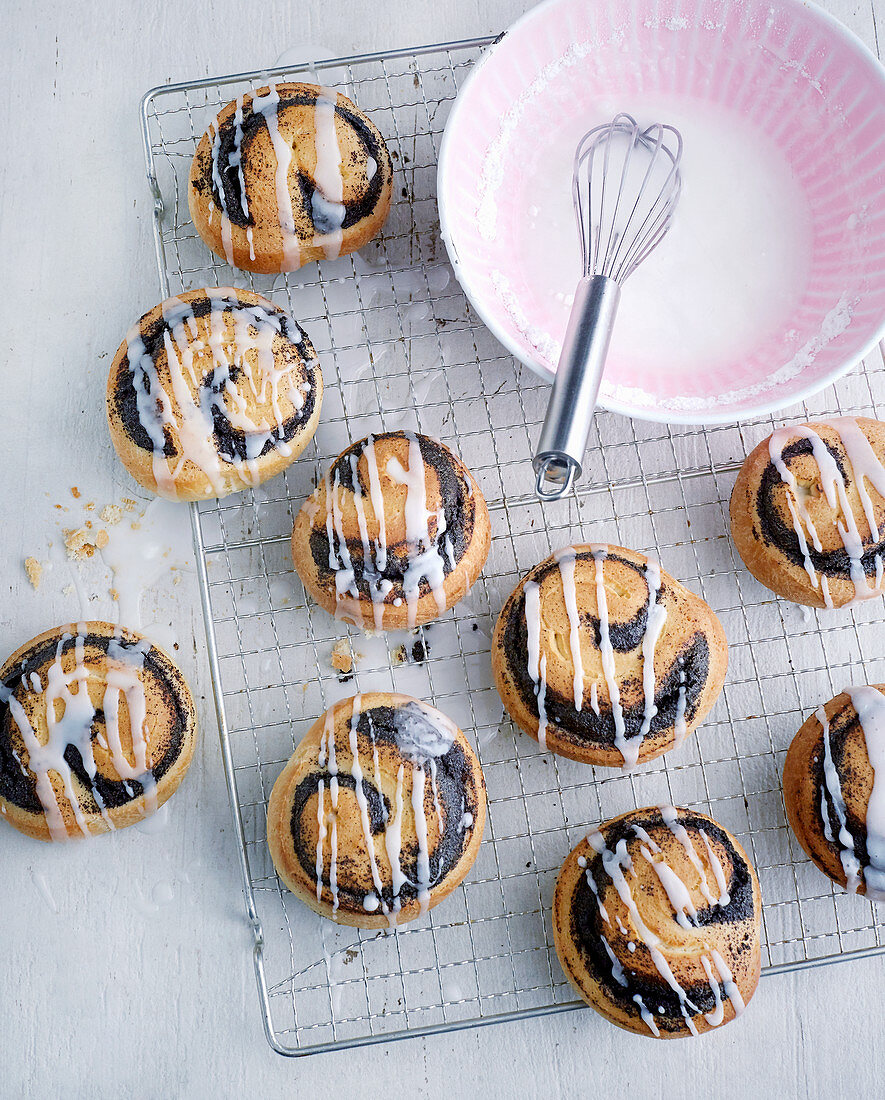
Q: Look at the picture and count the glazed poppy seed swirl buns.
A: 9